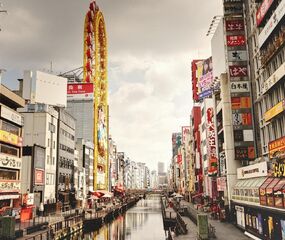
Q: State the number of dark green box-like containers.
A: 2